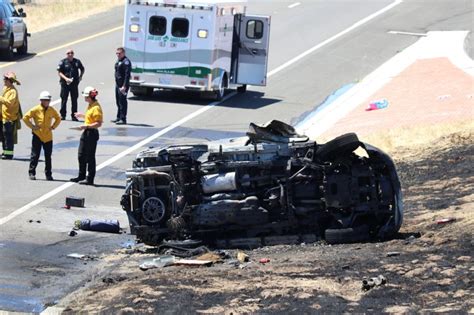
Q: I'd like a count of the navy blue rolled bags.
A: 1